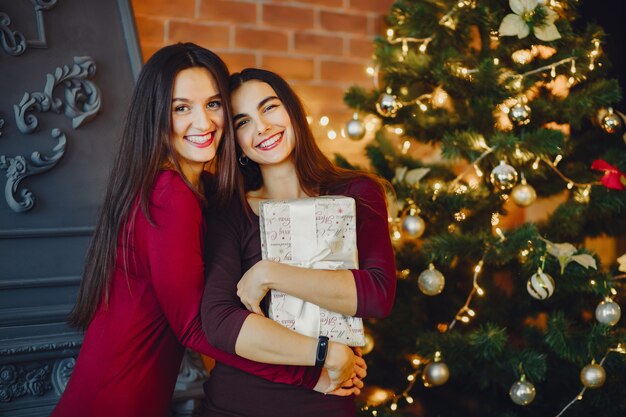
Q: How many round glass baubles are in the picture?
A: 14